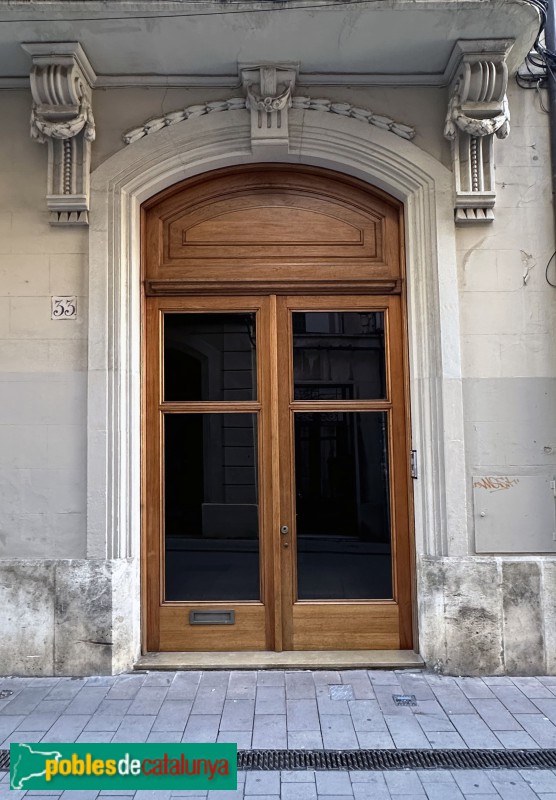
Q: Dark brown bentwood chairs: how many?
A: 0